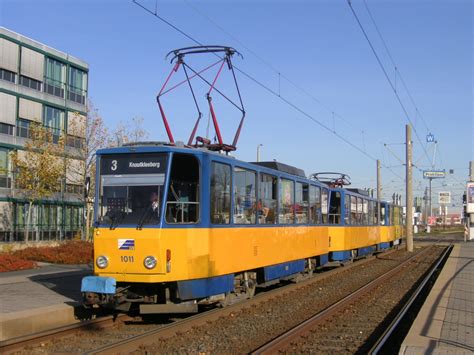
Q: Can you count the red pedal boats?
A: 0